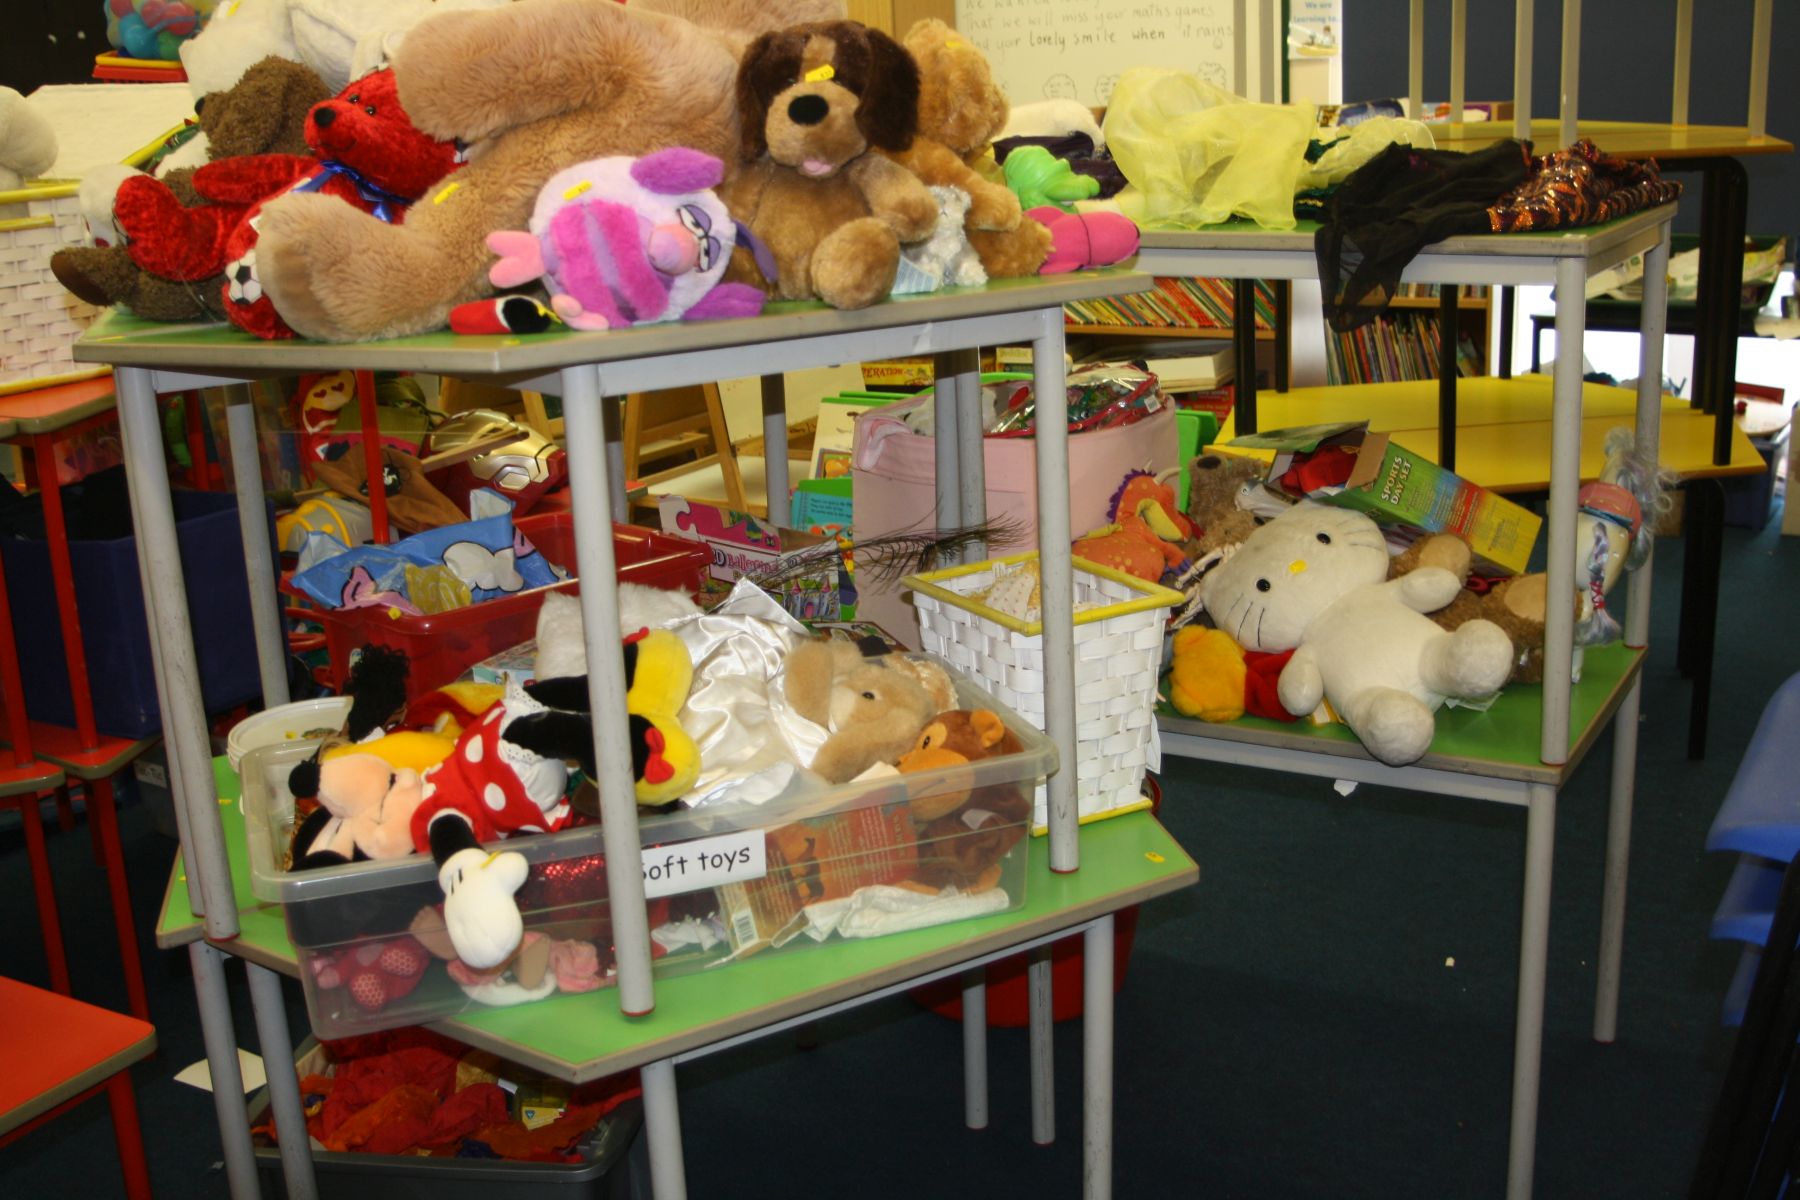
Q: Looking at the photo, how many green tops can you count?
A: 4